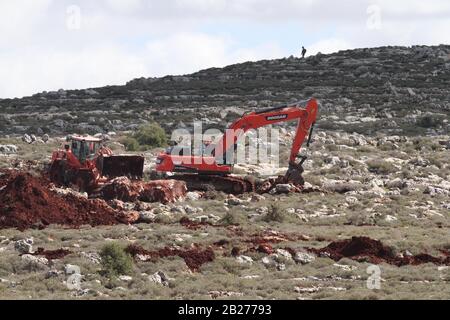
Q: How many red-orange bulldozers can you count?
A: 2